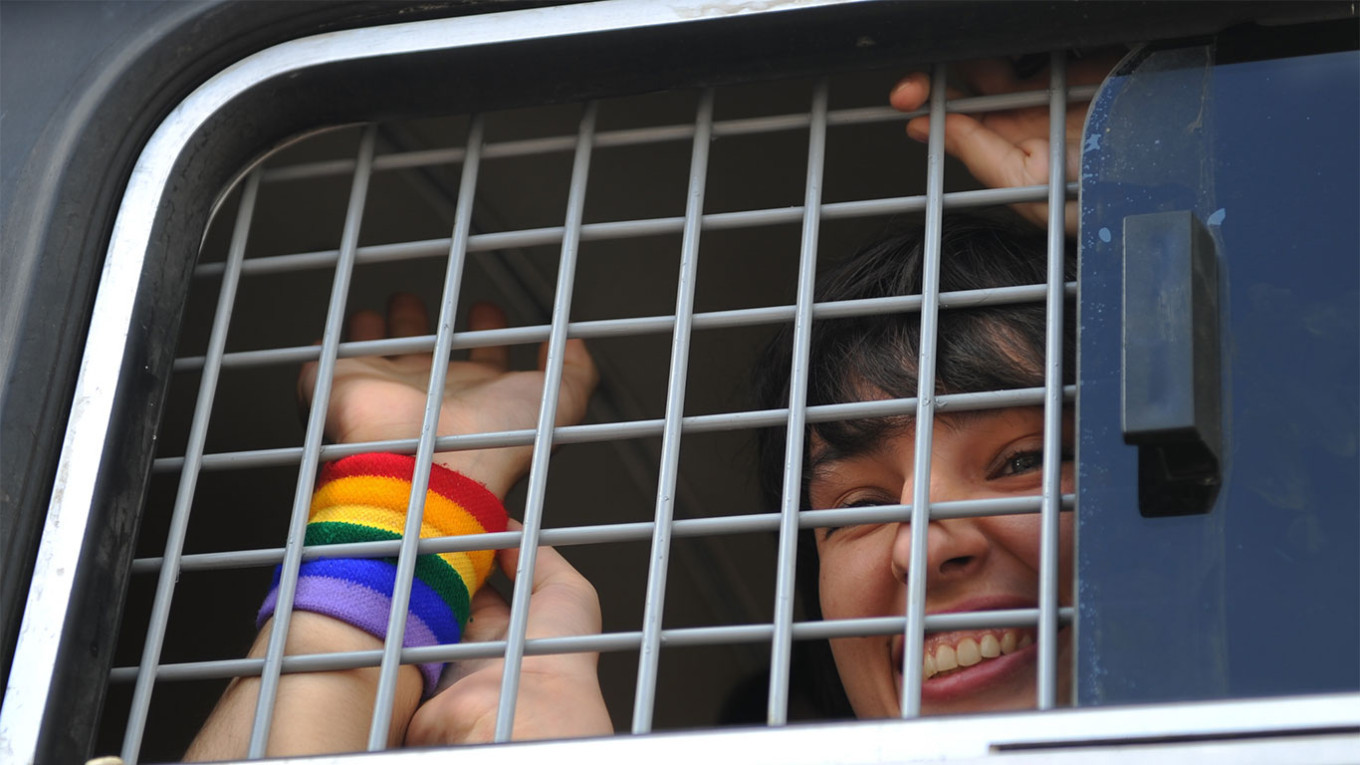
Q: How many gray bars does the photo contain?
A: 14